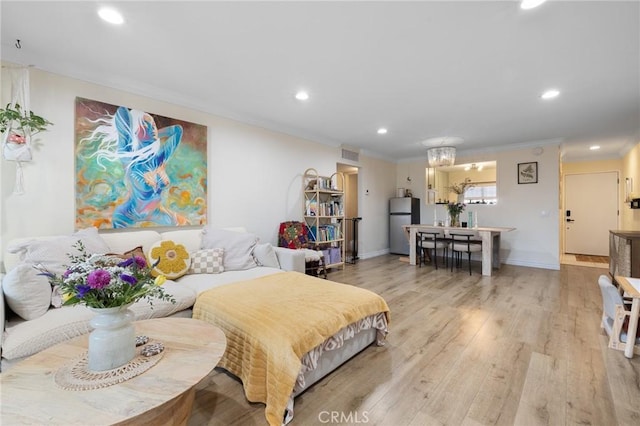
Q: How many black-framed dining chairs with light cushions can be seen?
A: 2